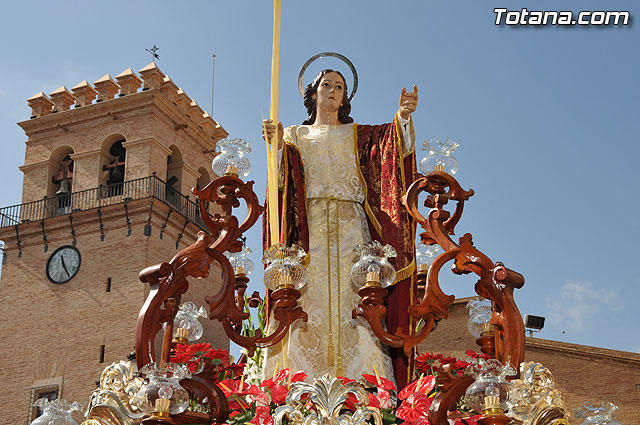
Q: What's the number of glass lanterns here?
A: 12